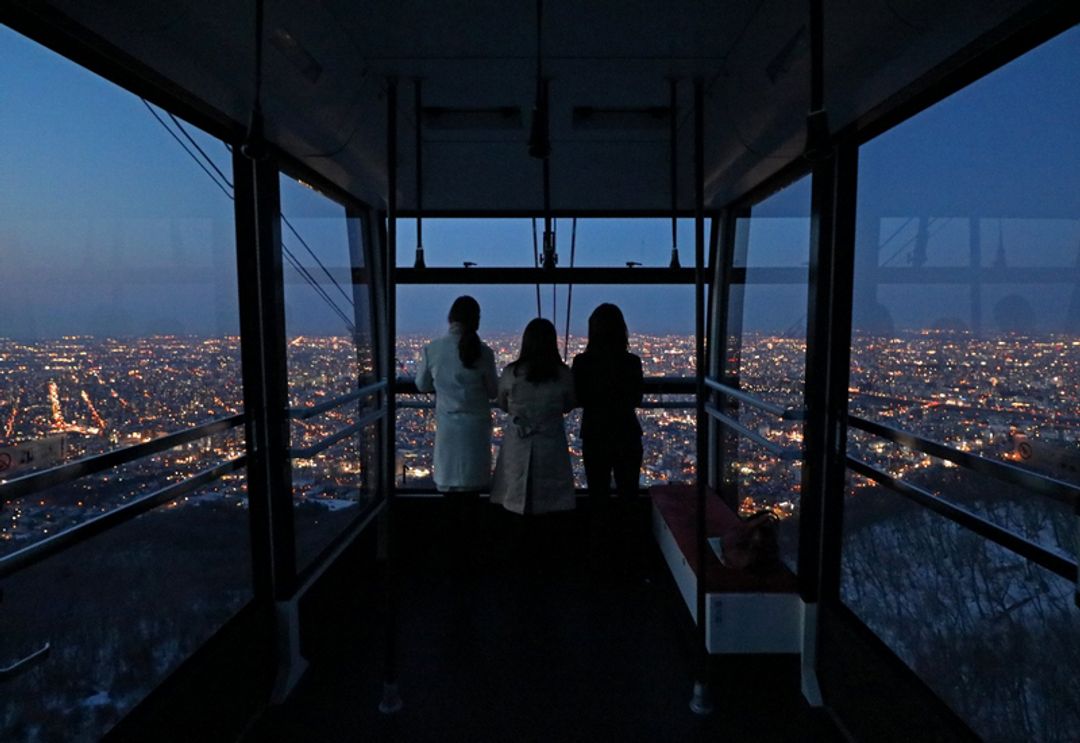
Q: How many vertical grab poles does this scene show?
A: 2